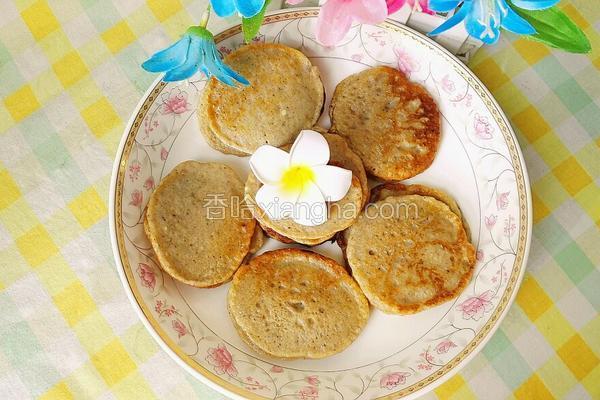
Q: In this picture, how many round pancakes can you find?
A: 6